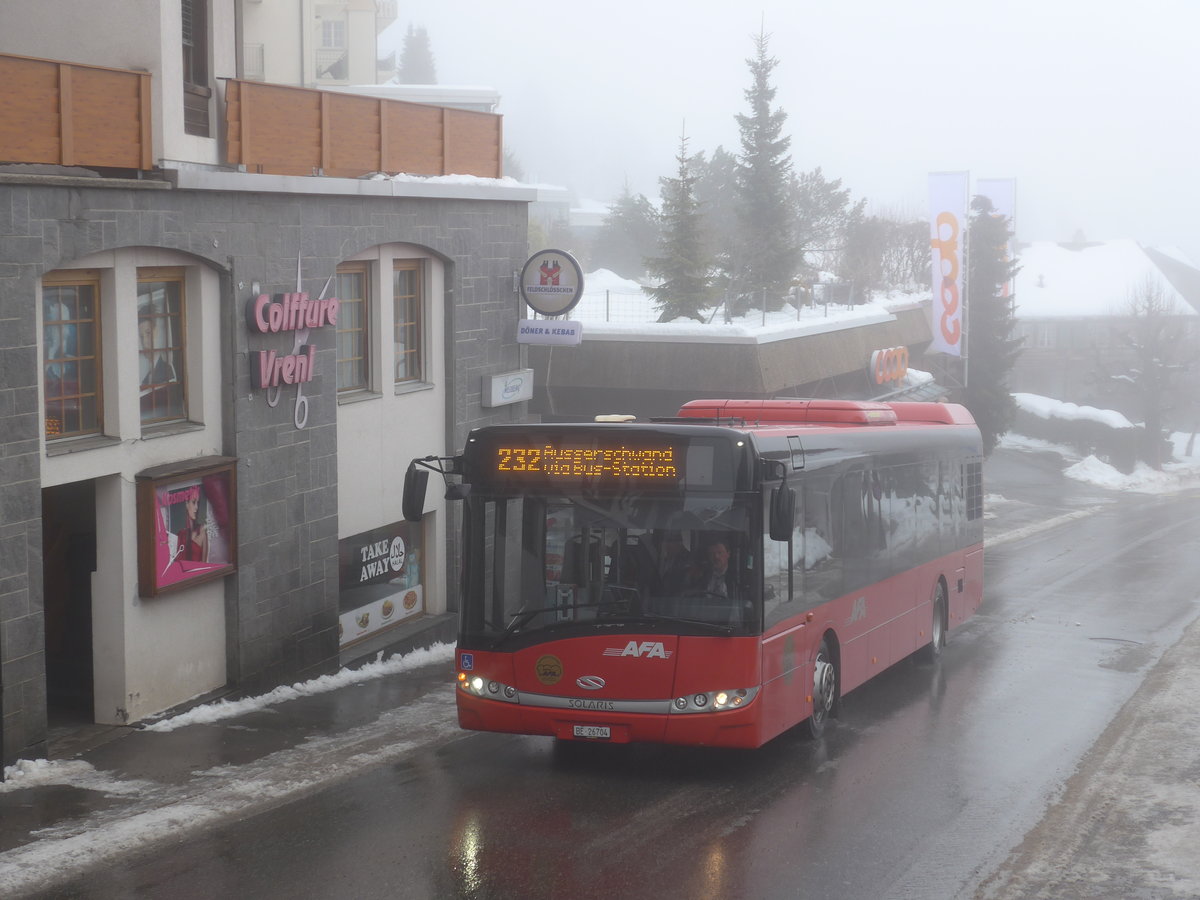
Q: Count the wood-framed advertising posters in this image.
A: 1